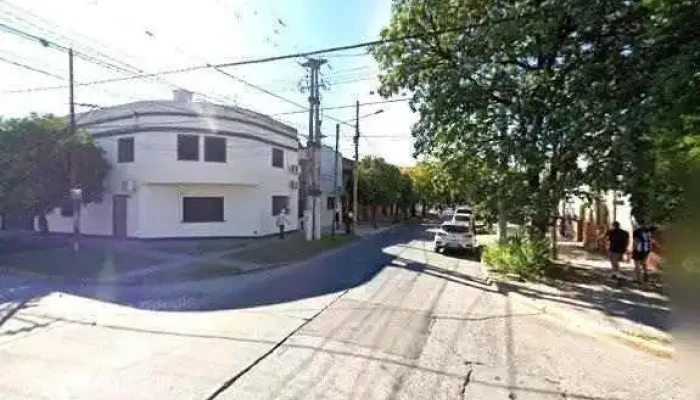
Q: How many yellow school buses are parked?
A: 0